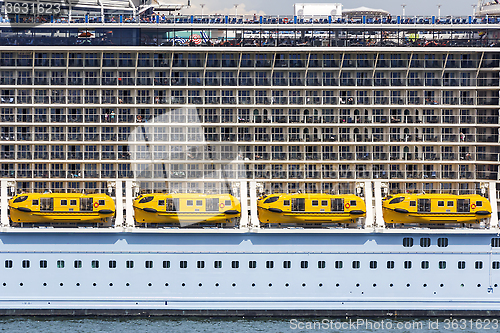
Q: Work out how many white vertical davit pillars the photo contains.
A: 8